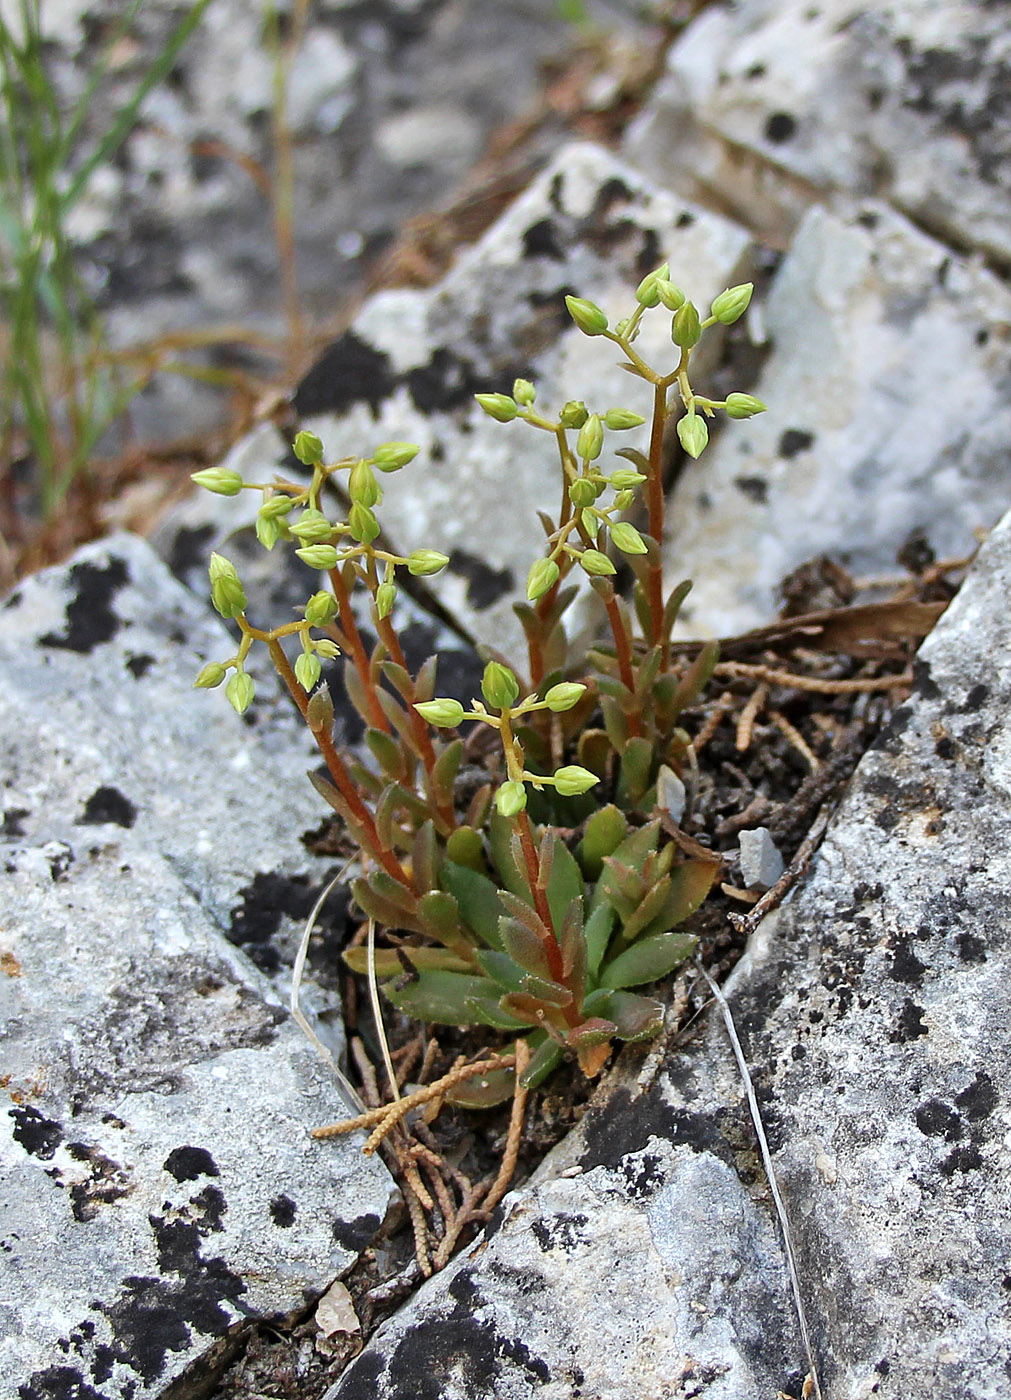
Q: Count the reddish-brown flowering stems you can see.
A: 7